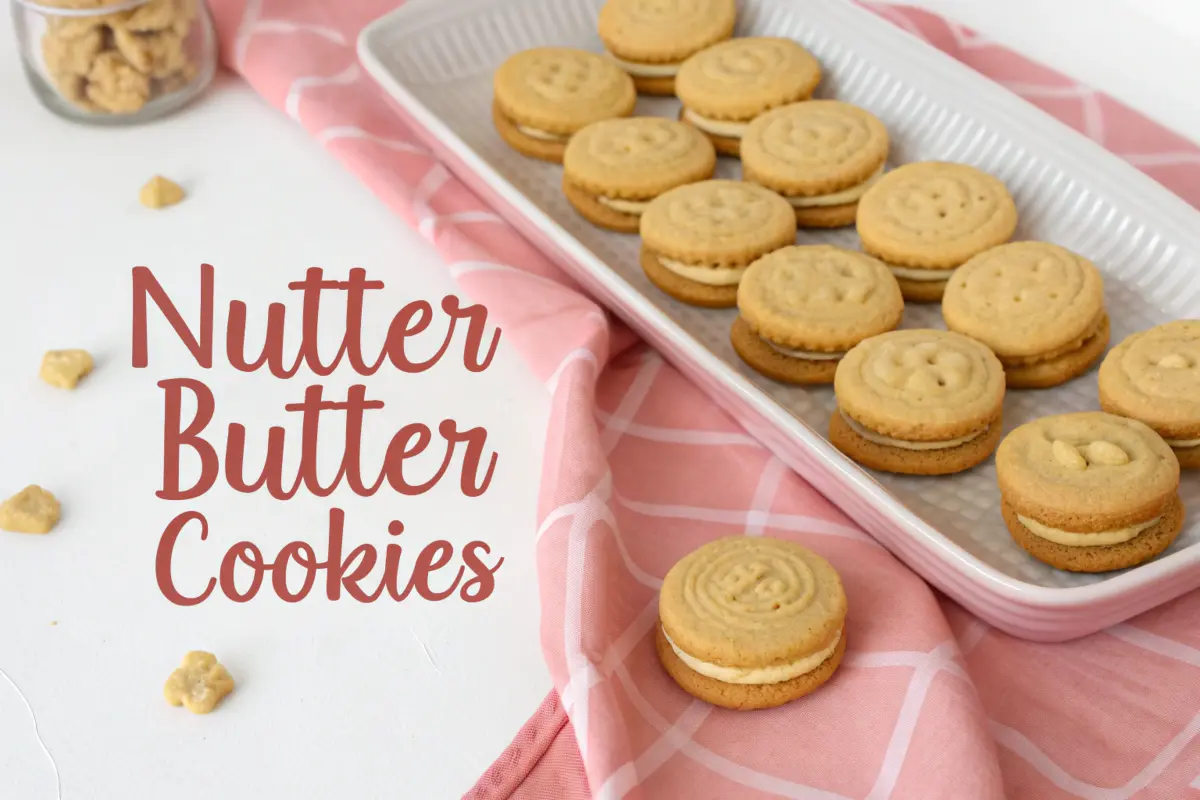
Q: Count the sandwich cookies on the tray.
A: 12